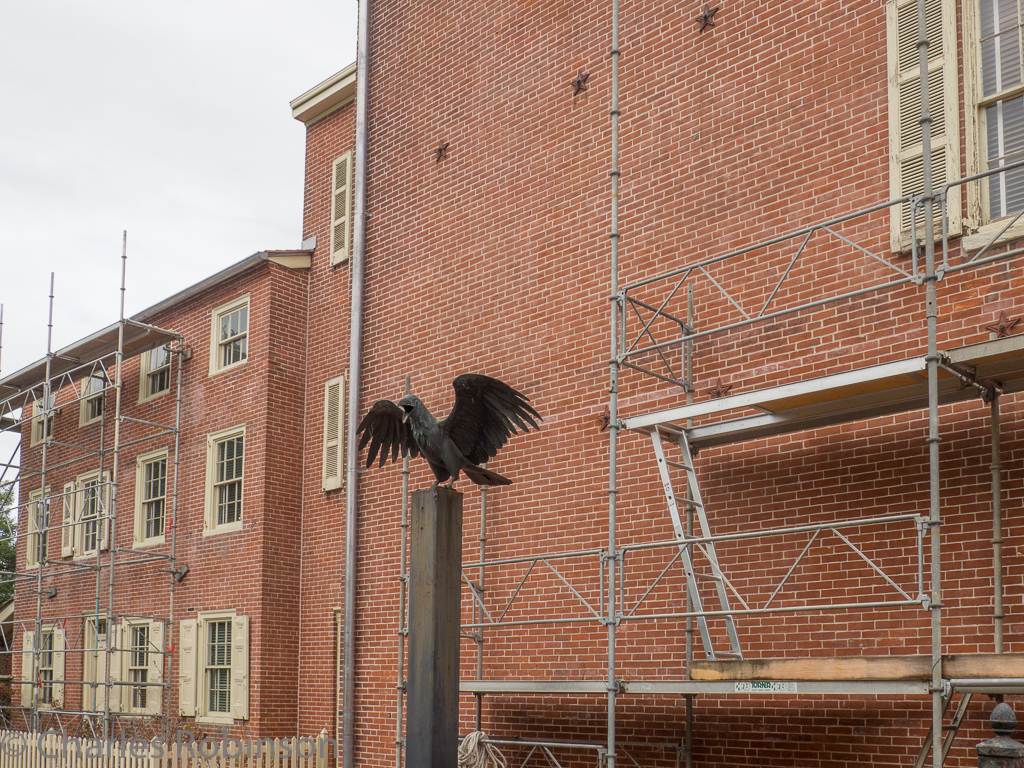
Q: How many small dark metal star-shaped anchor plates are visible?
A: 6